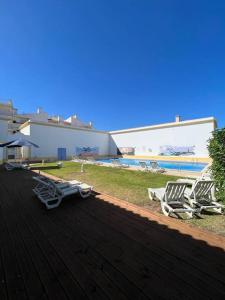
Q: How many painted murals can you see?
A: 3